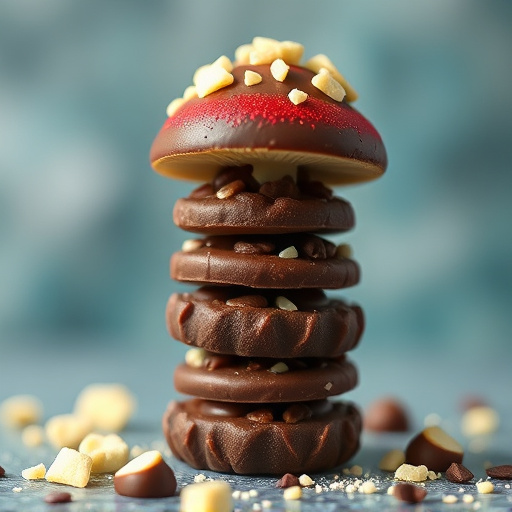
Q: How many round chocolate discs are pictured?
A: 5